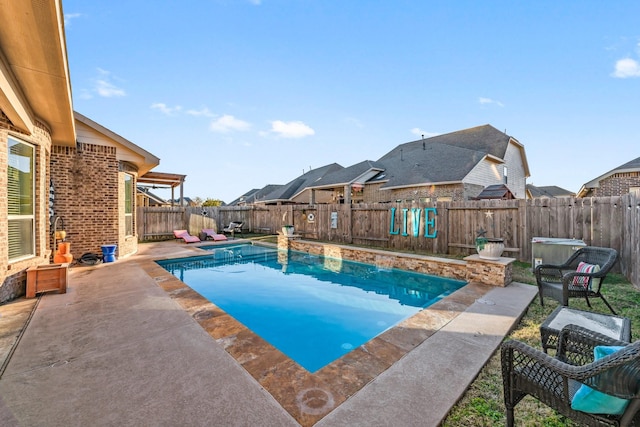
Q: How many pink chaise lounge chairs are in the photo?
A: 2